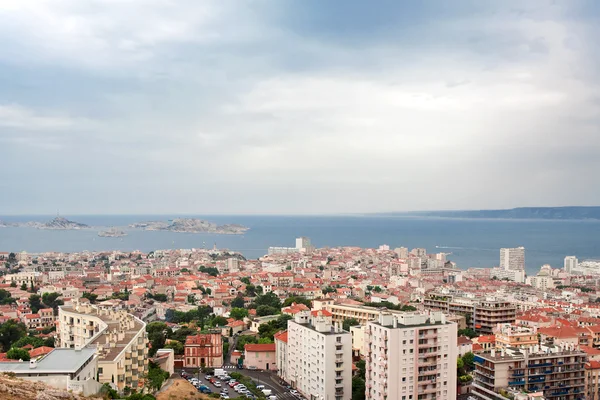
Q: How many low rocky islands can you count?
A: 3